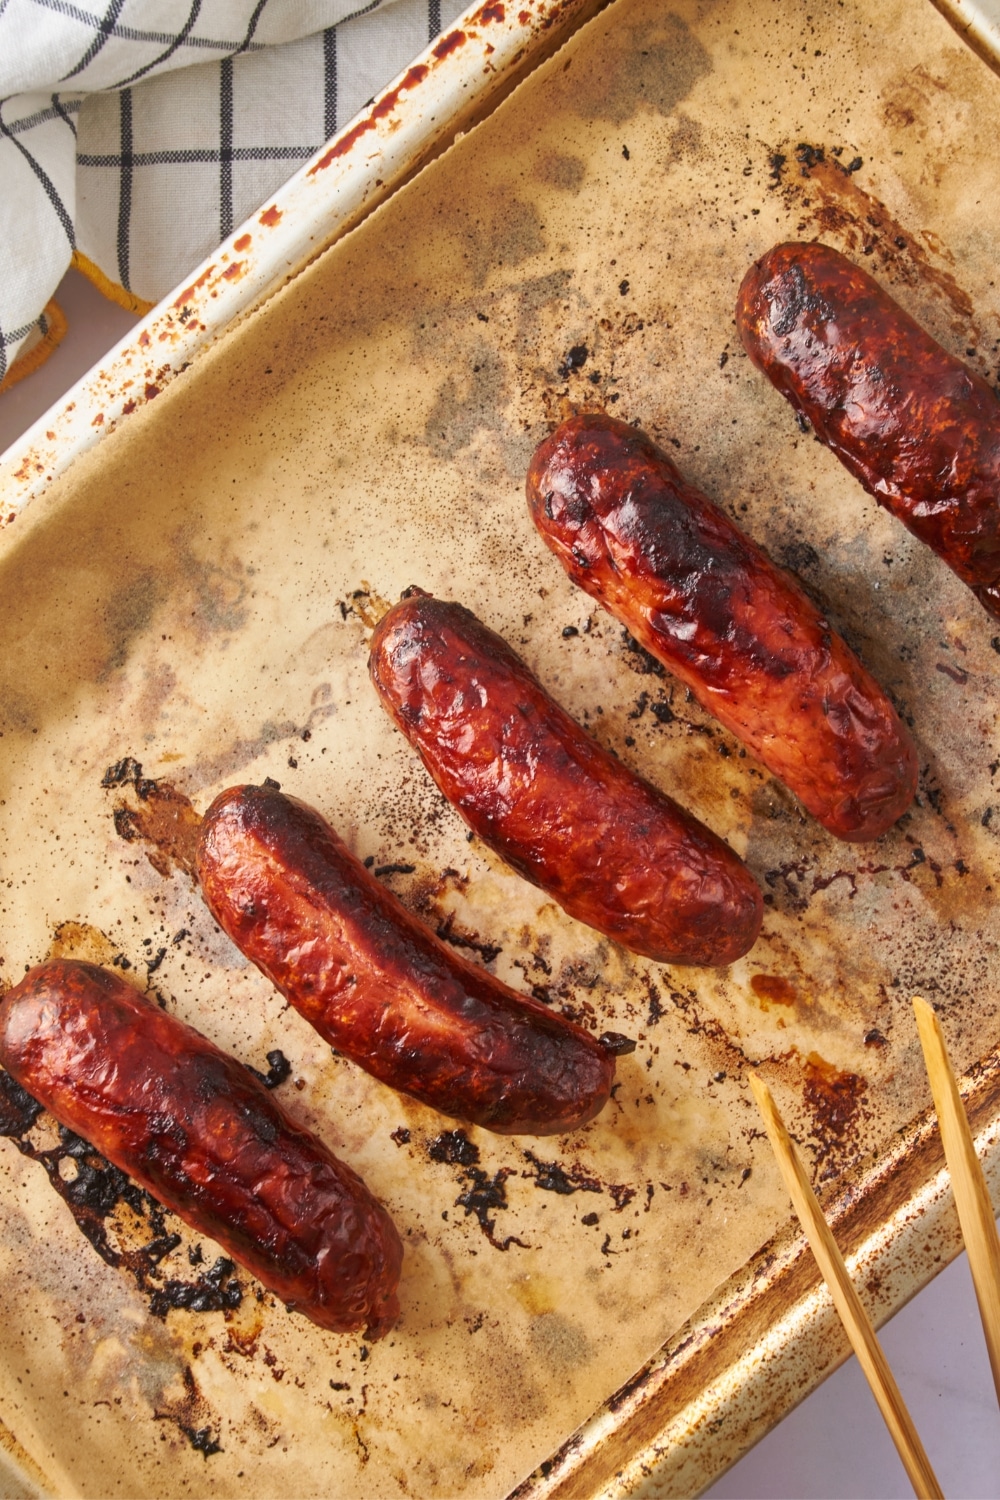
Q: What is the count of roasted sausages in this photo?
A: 5